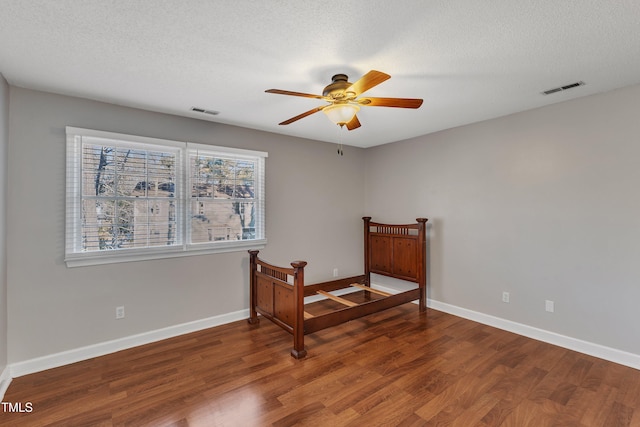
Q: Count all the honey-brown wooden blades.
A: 5